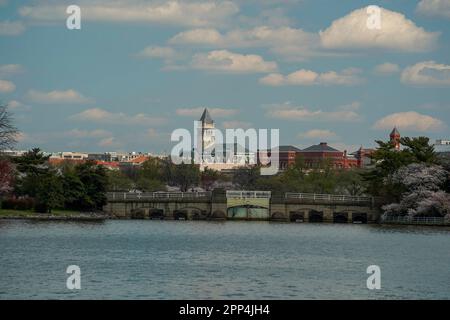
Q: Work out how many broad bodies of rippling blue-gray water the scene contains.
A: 1